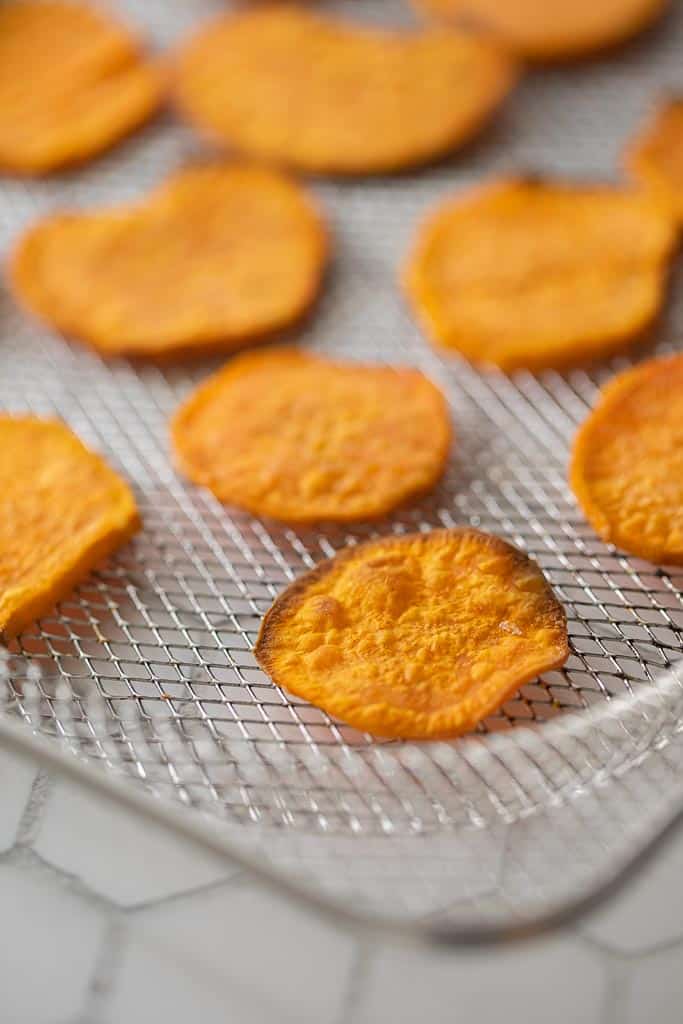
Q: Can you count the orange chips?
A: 10